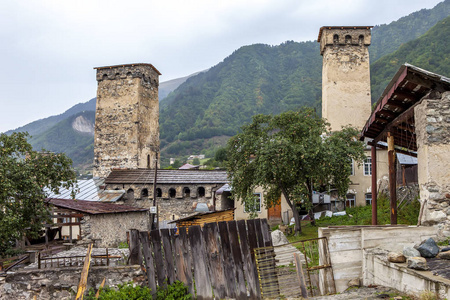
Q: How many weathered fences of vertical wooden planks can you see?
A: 1